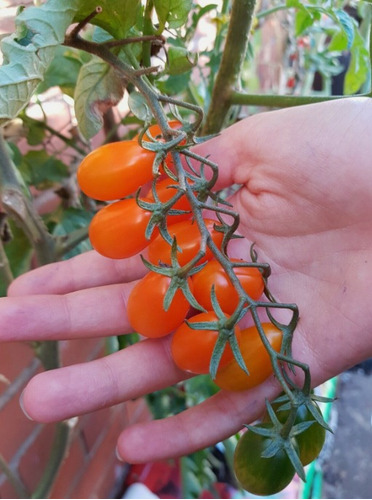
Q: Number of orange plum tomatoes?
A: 9